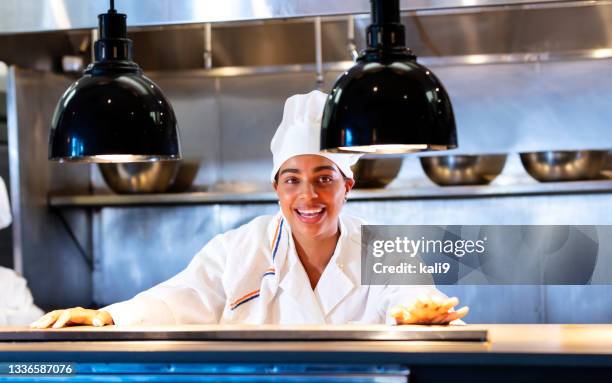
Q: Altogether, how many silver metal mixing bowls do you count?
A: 5